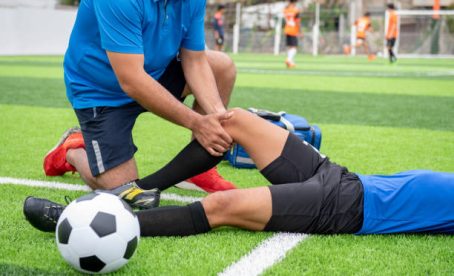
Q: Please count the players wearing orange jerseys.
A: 3